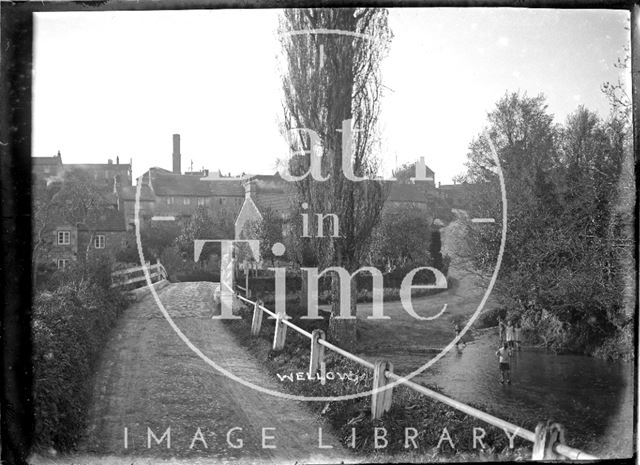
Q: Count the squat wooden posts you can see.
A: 5